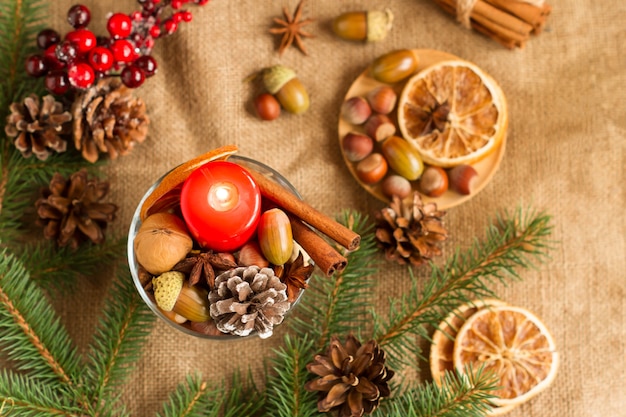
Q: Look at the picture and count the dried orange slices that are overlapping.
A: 2